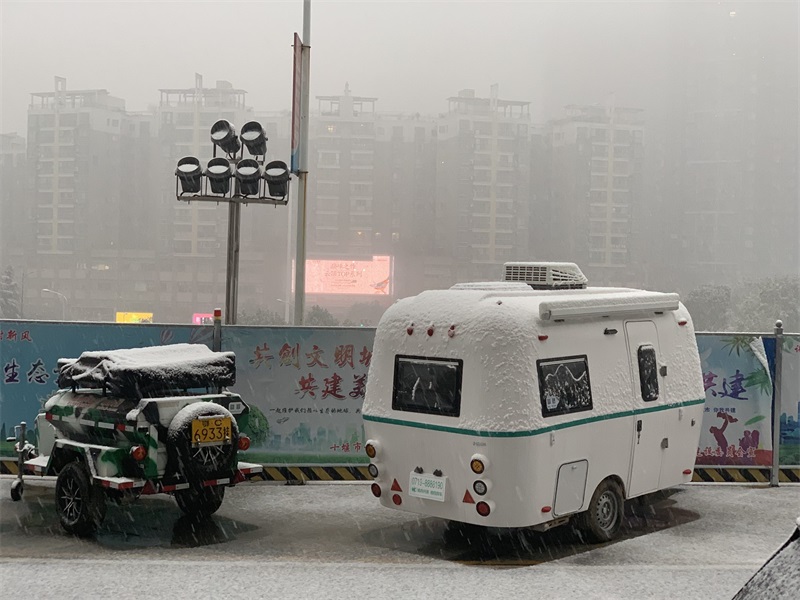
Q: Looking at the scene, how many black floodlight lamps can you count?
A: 6